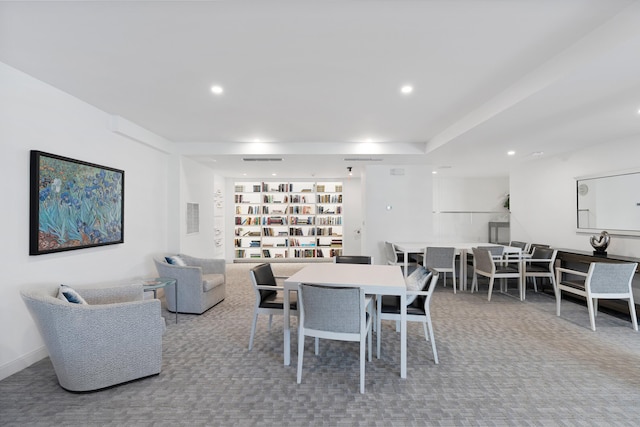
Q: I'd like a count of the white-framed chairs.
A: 12